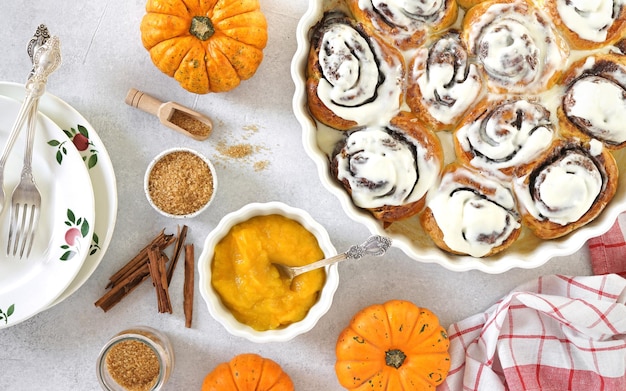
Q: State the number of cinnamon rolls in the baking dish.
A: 10